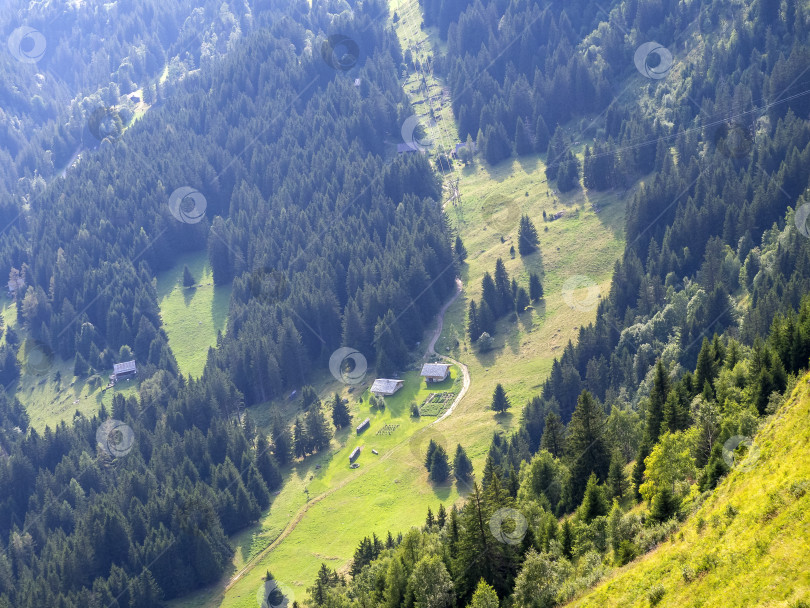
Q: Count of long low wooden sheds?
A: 2